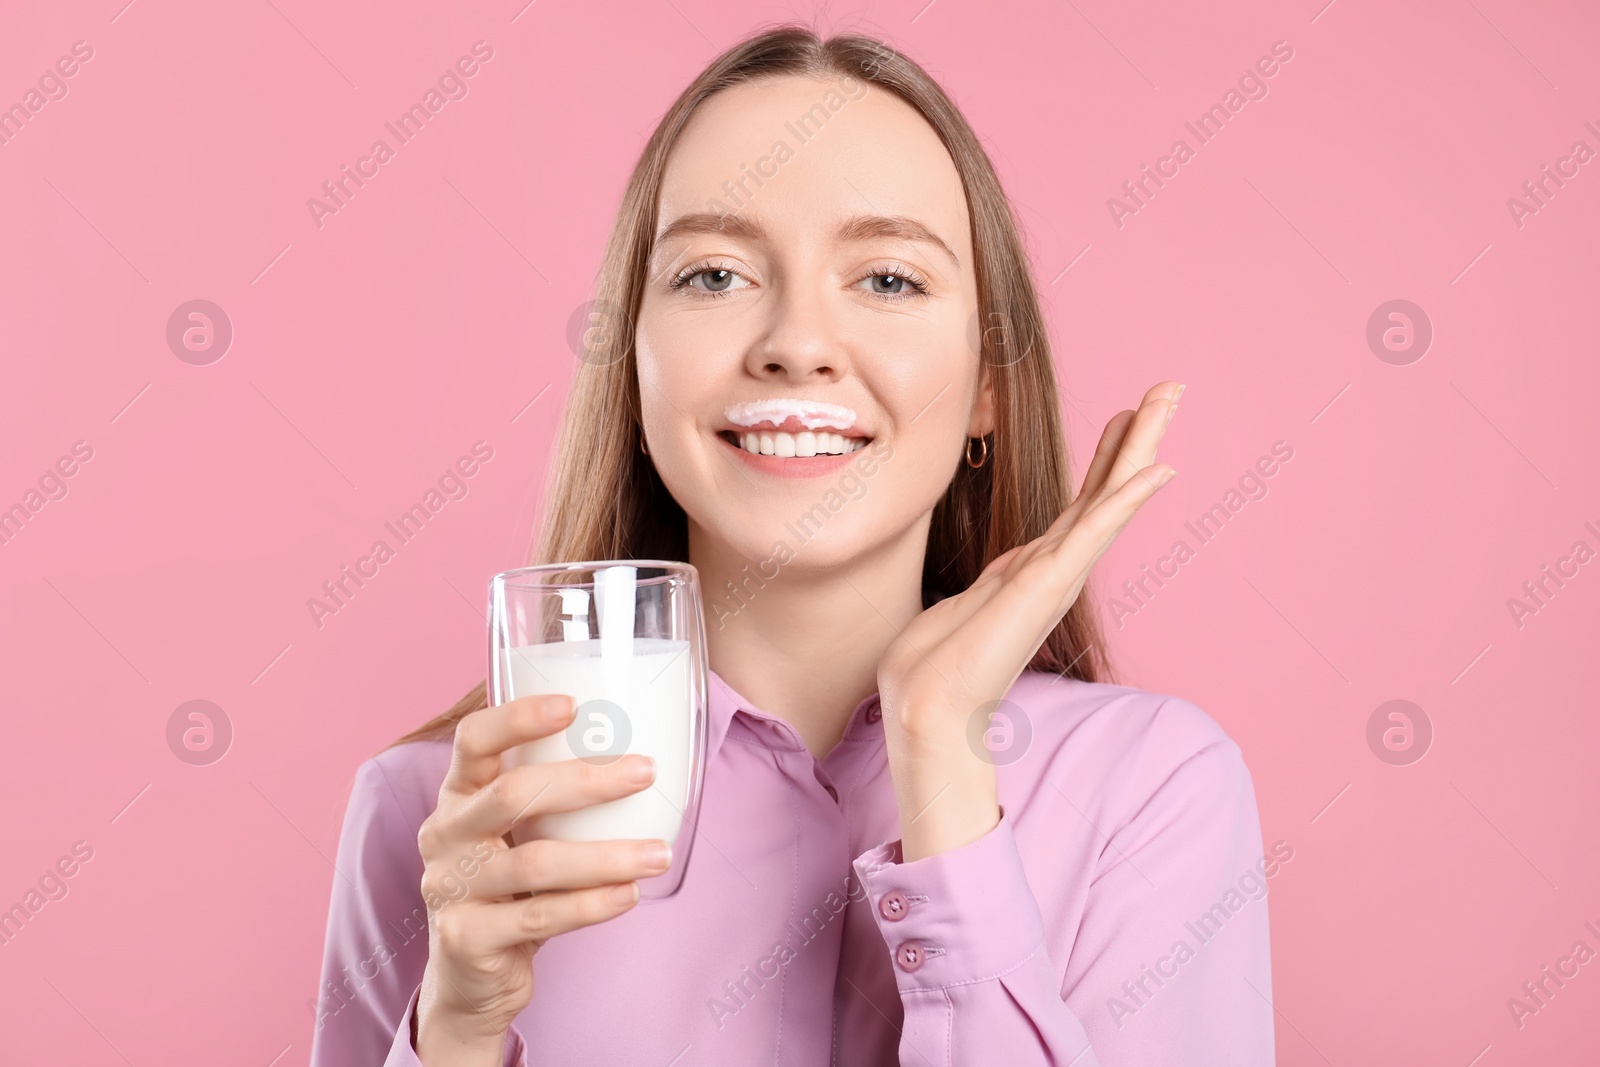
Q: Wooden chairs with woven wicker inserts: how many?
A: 0